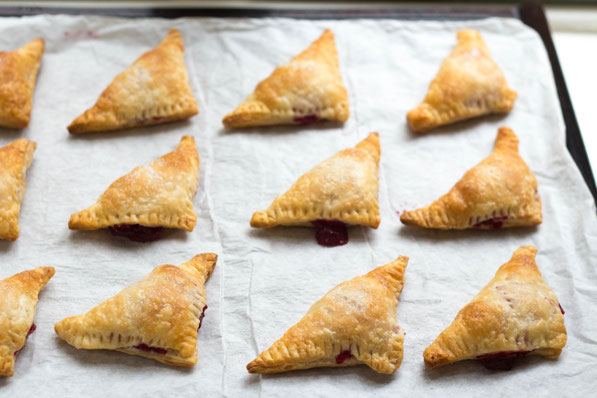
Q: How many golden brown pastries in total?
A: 12